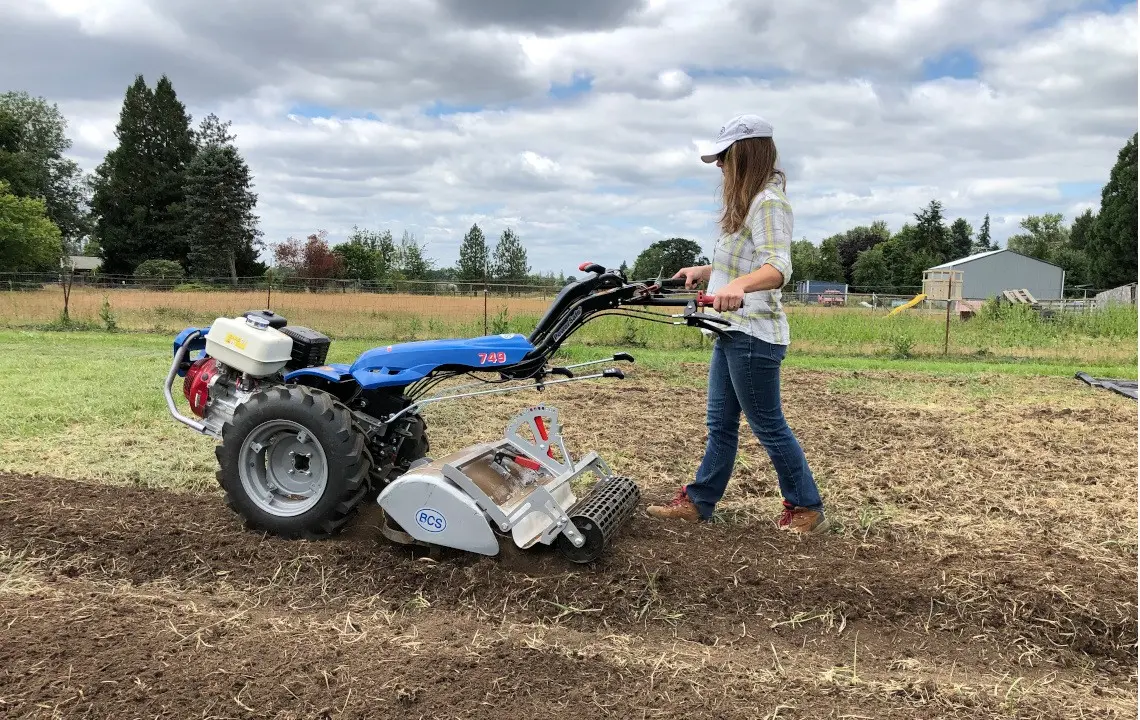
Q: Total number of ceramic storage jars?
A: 0